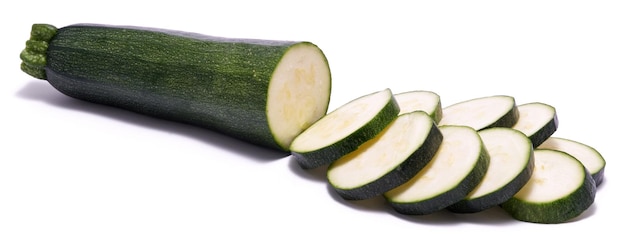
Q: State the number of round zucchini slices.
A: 9